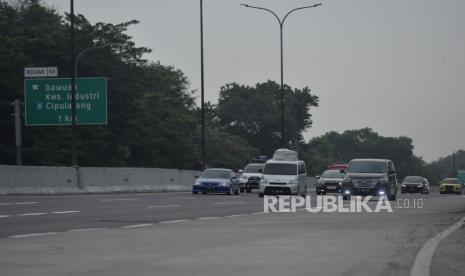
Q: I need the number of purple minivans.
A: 1